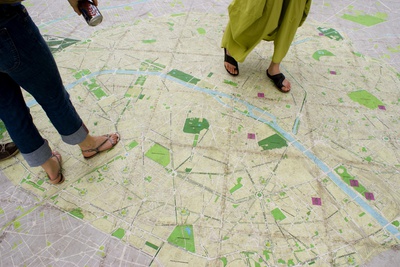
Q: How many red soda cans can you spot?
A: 1